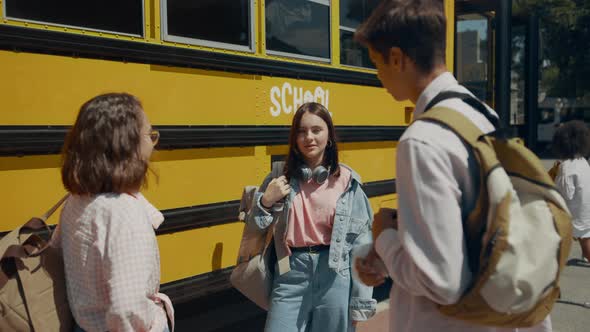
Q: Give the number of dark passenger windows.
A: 4